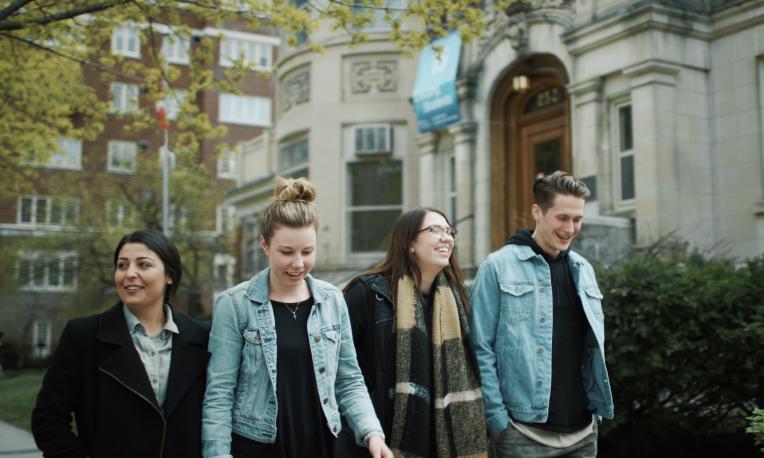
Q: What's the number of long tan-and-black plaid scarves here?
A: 1